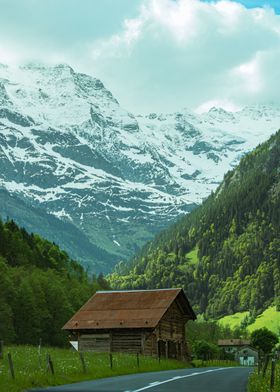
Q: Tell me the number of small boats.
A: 0